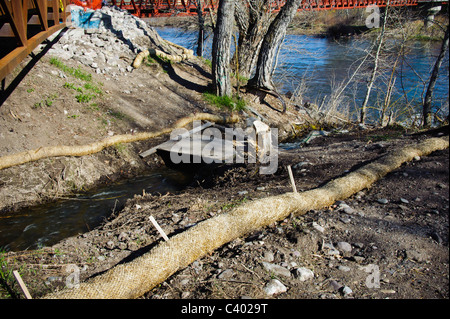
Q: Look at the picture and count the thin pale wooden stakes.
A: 3